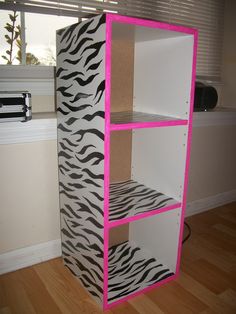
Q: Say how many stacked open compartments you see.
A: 3